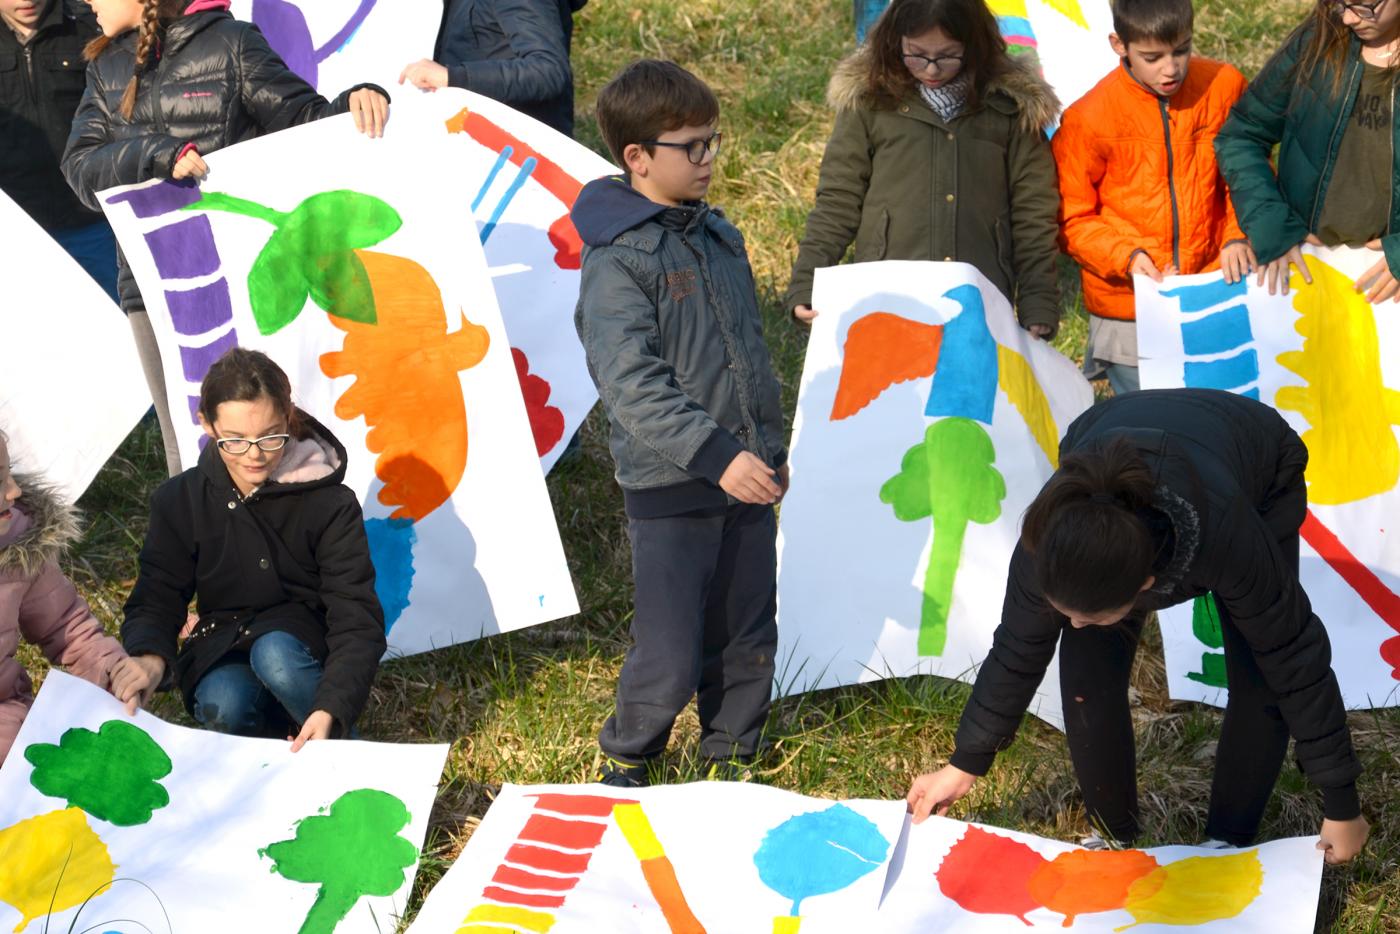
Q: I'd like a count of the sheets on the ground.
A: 3